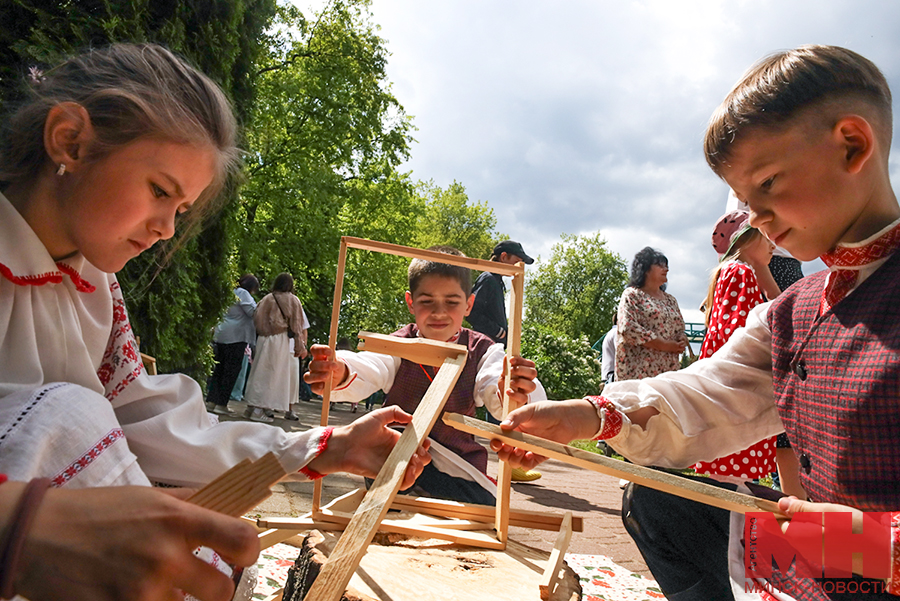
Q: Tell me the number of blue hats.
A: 0